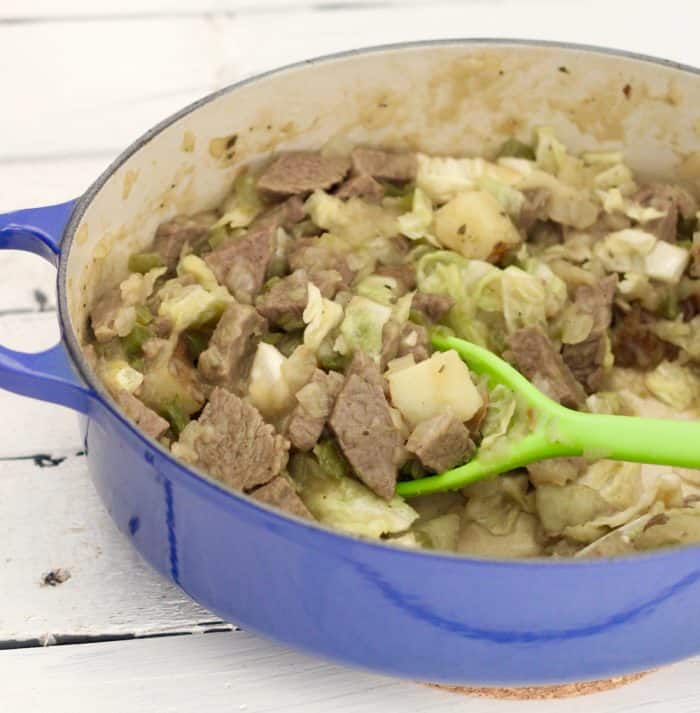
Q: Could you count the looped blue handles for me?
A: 1